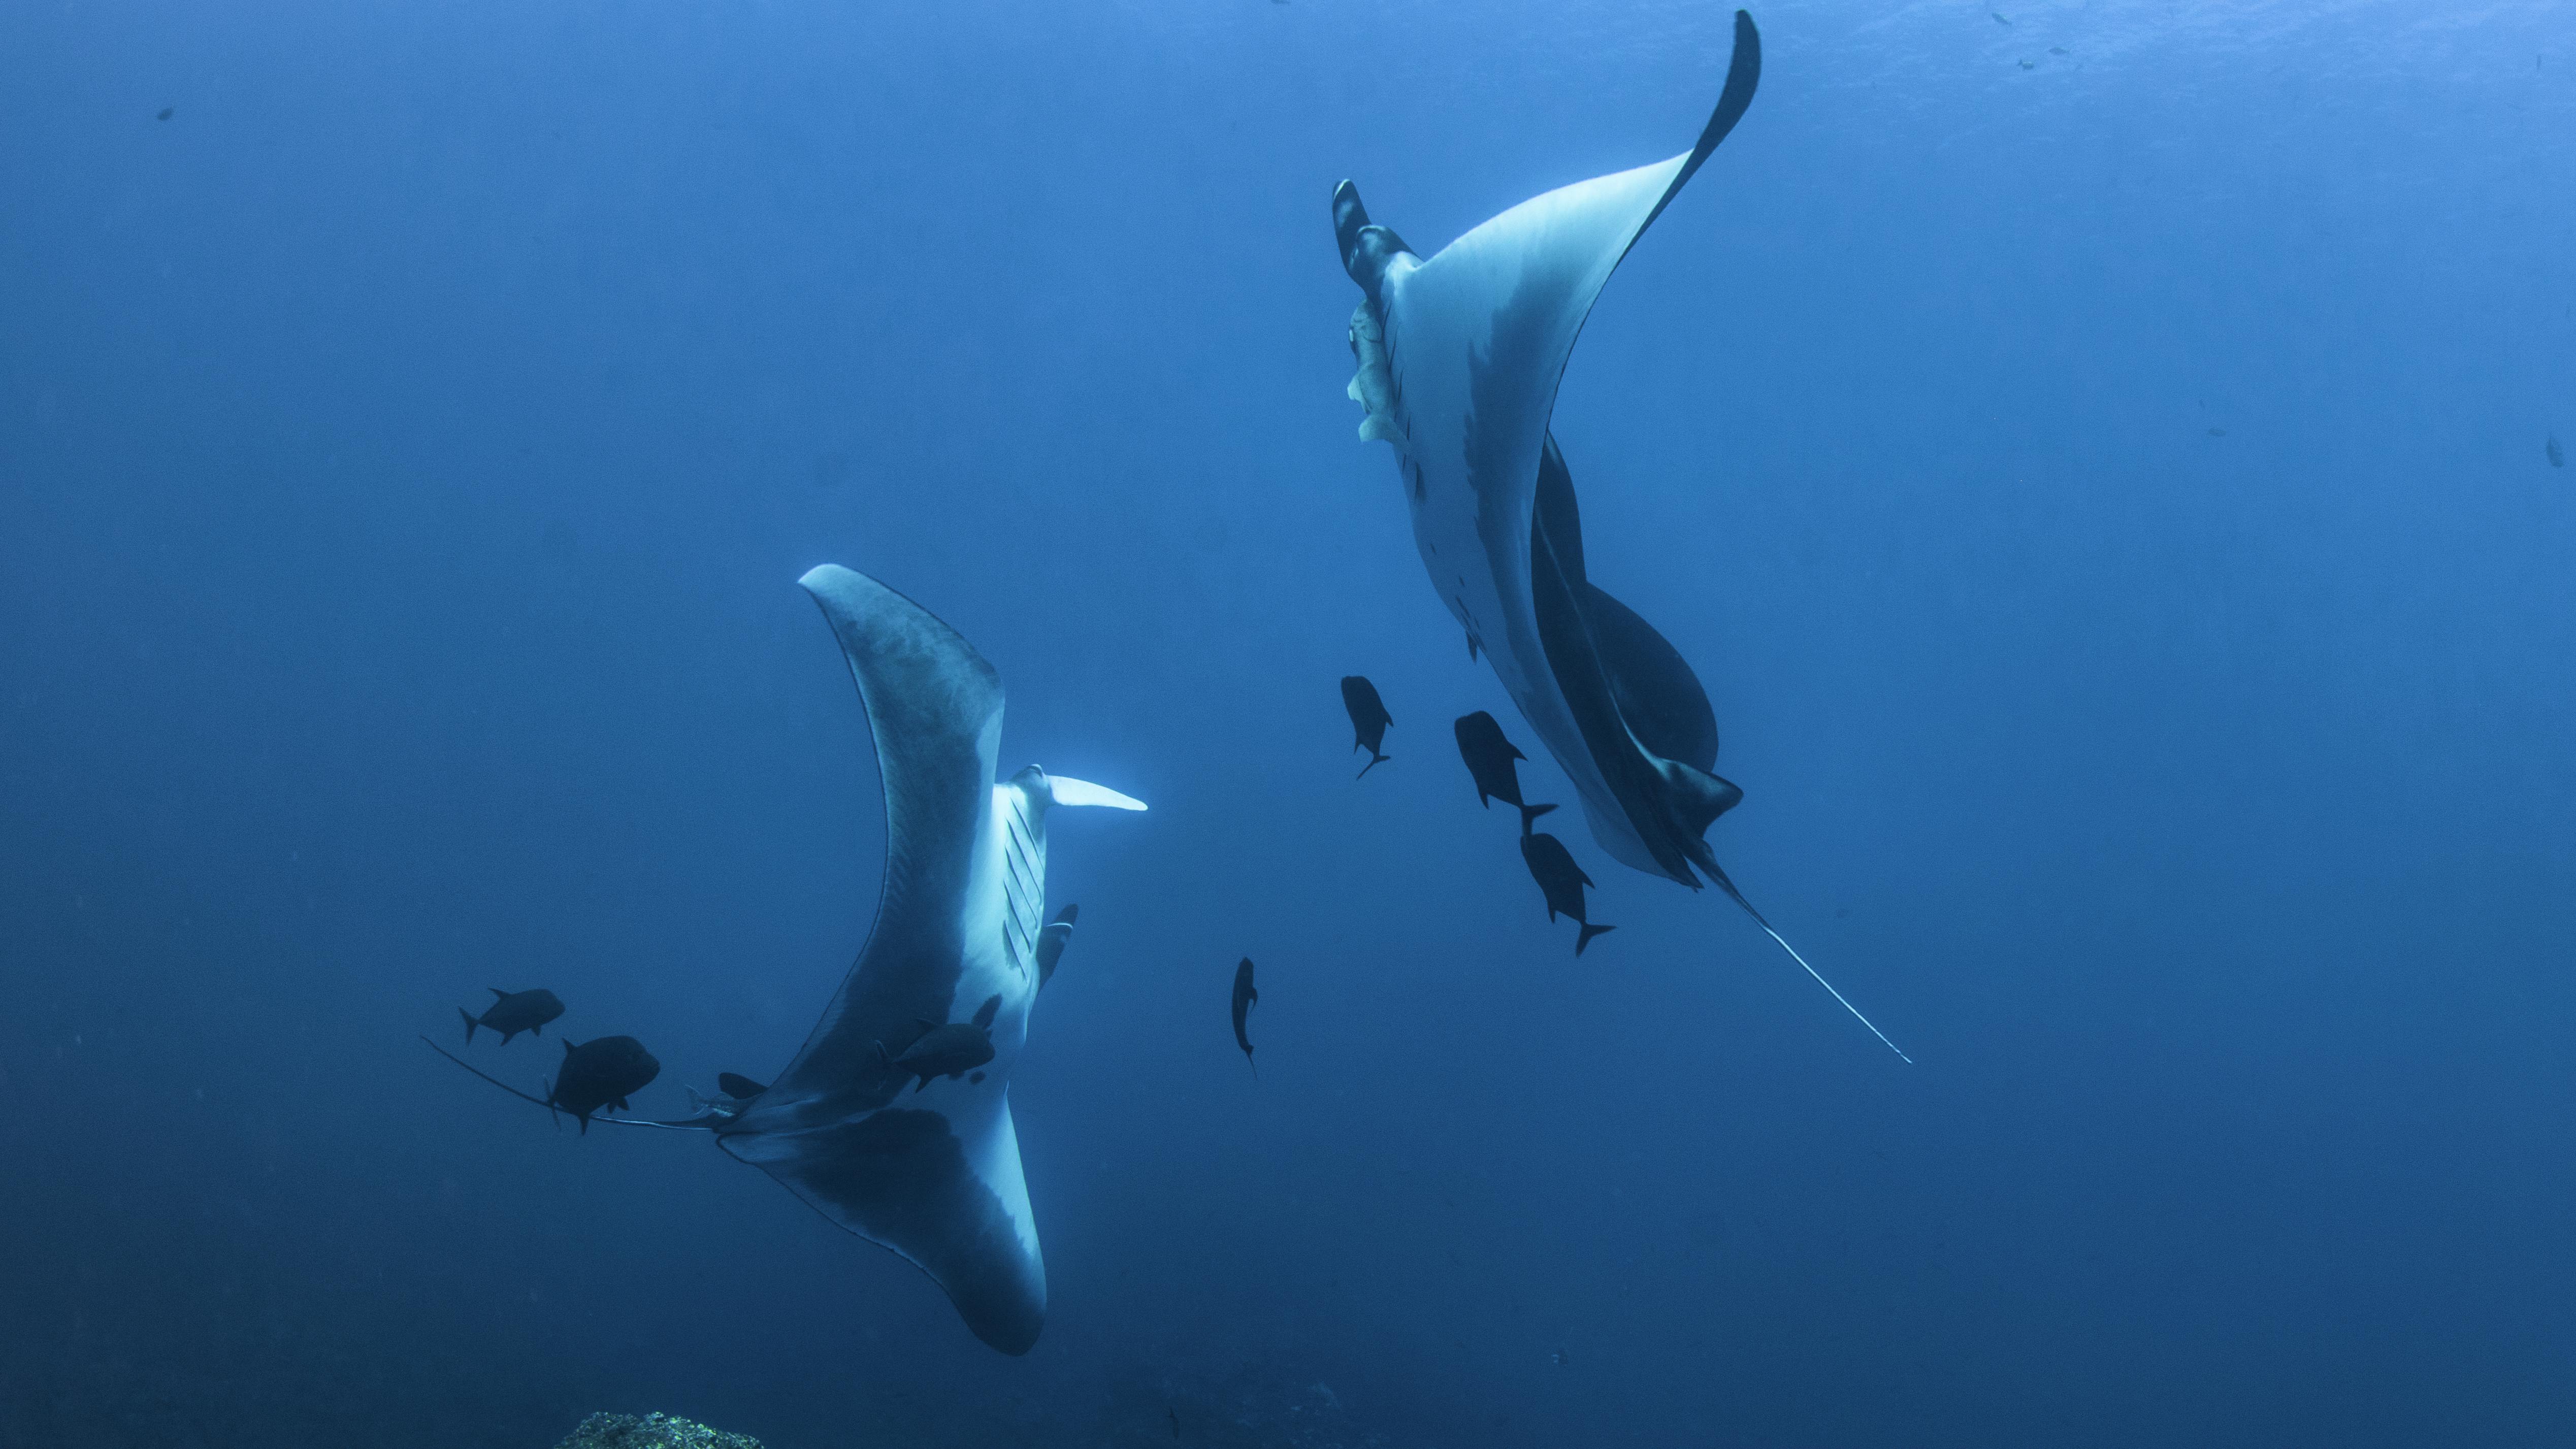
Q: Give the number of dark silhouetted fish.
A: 7